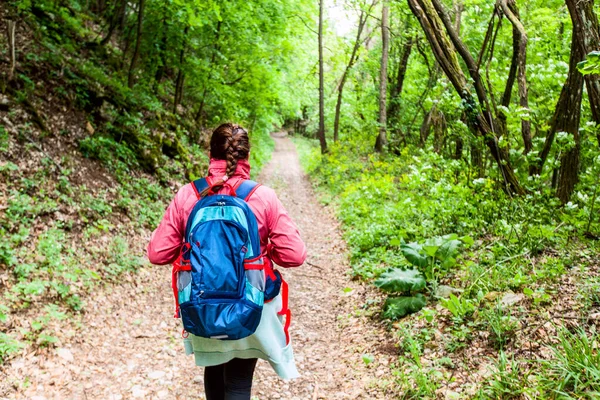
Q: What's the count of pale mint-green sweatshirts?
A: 1